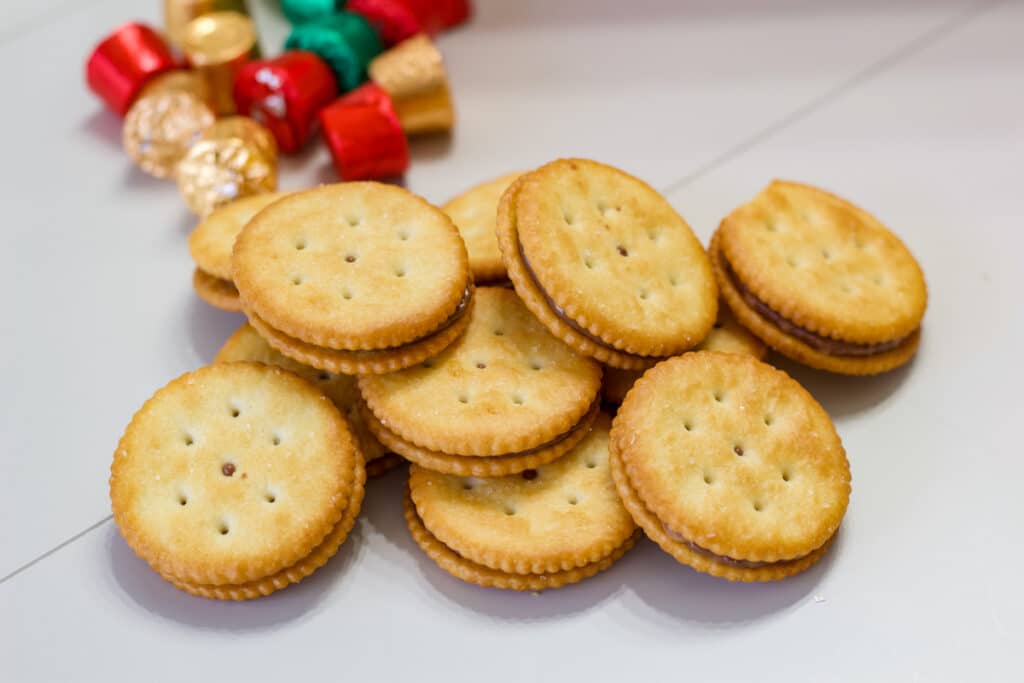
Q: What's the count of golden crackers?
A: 11